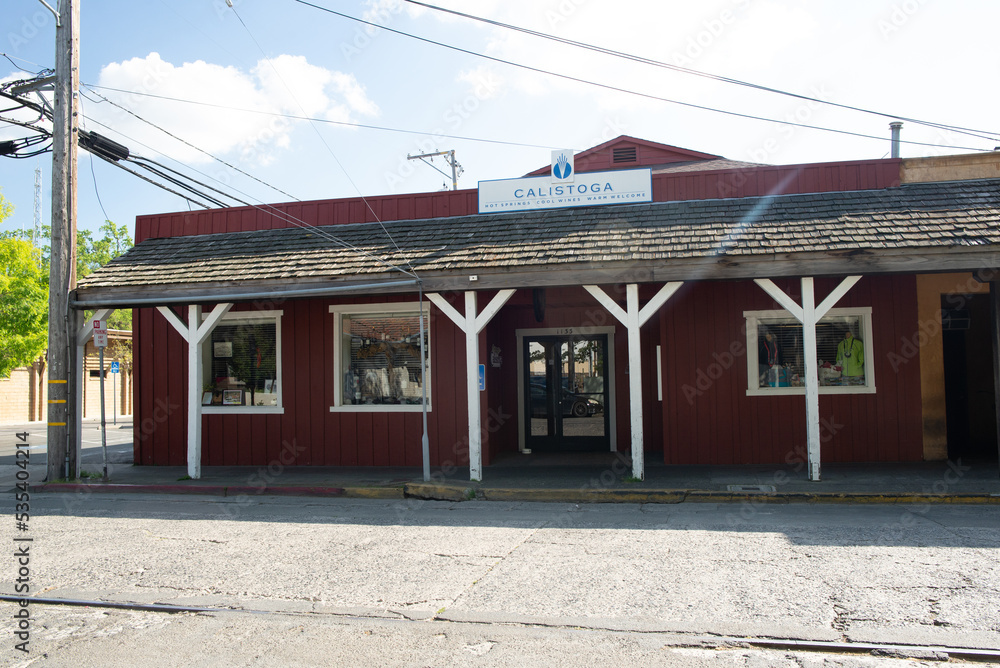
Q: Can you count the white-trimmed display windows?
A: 3